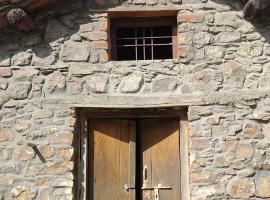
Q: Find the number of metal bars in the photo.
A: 5